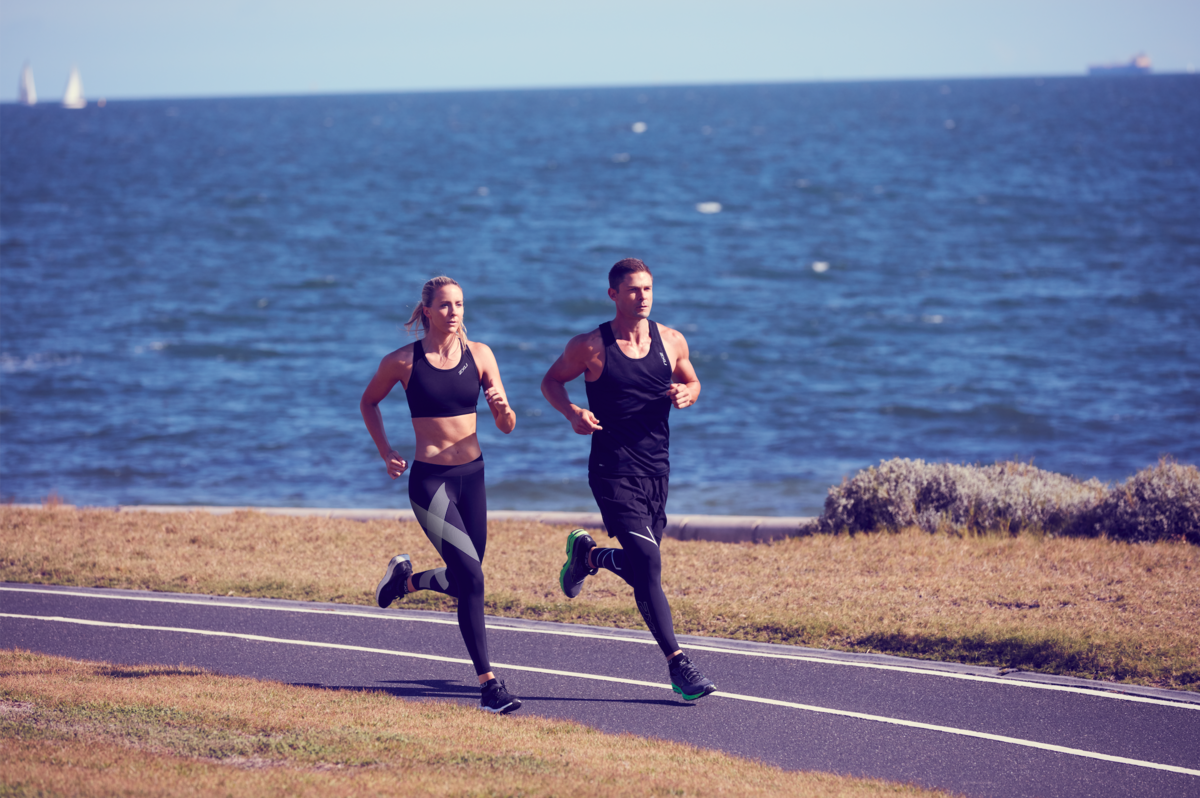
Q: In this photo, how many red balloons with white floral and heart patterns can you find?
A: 0